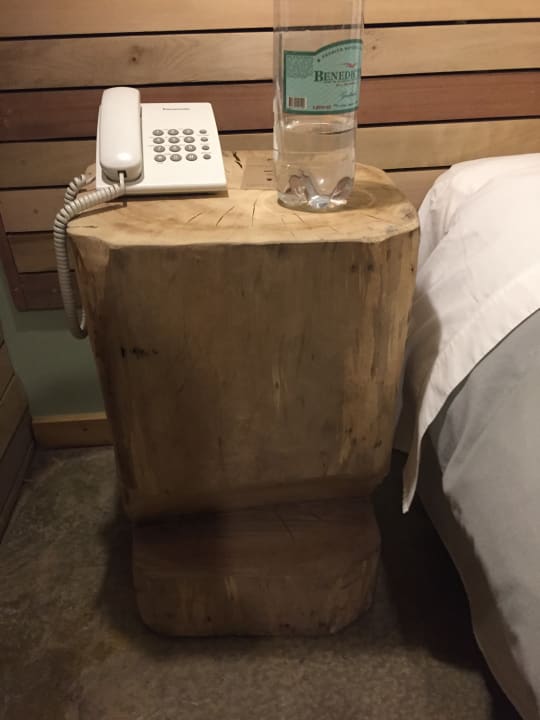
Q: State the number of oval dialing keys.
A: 12